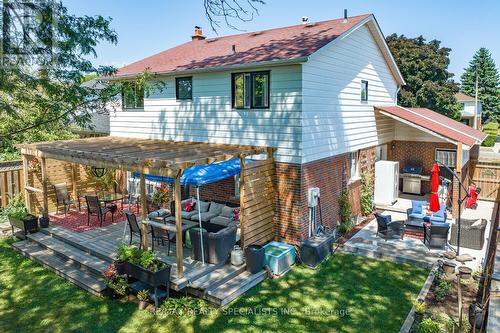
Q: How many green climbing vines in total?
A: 2